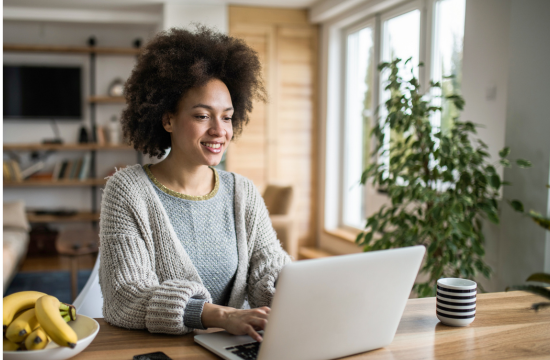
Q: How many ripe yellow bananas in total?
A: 5